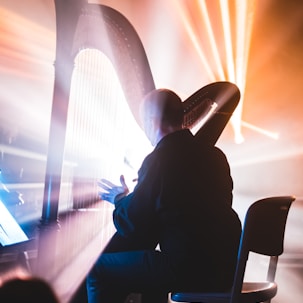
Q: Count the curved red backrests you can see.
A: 0